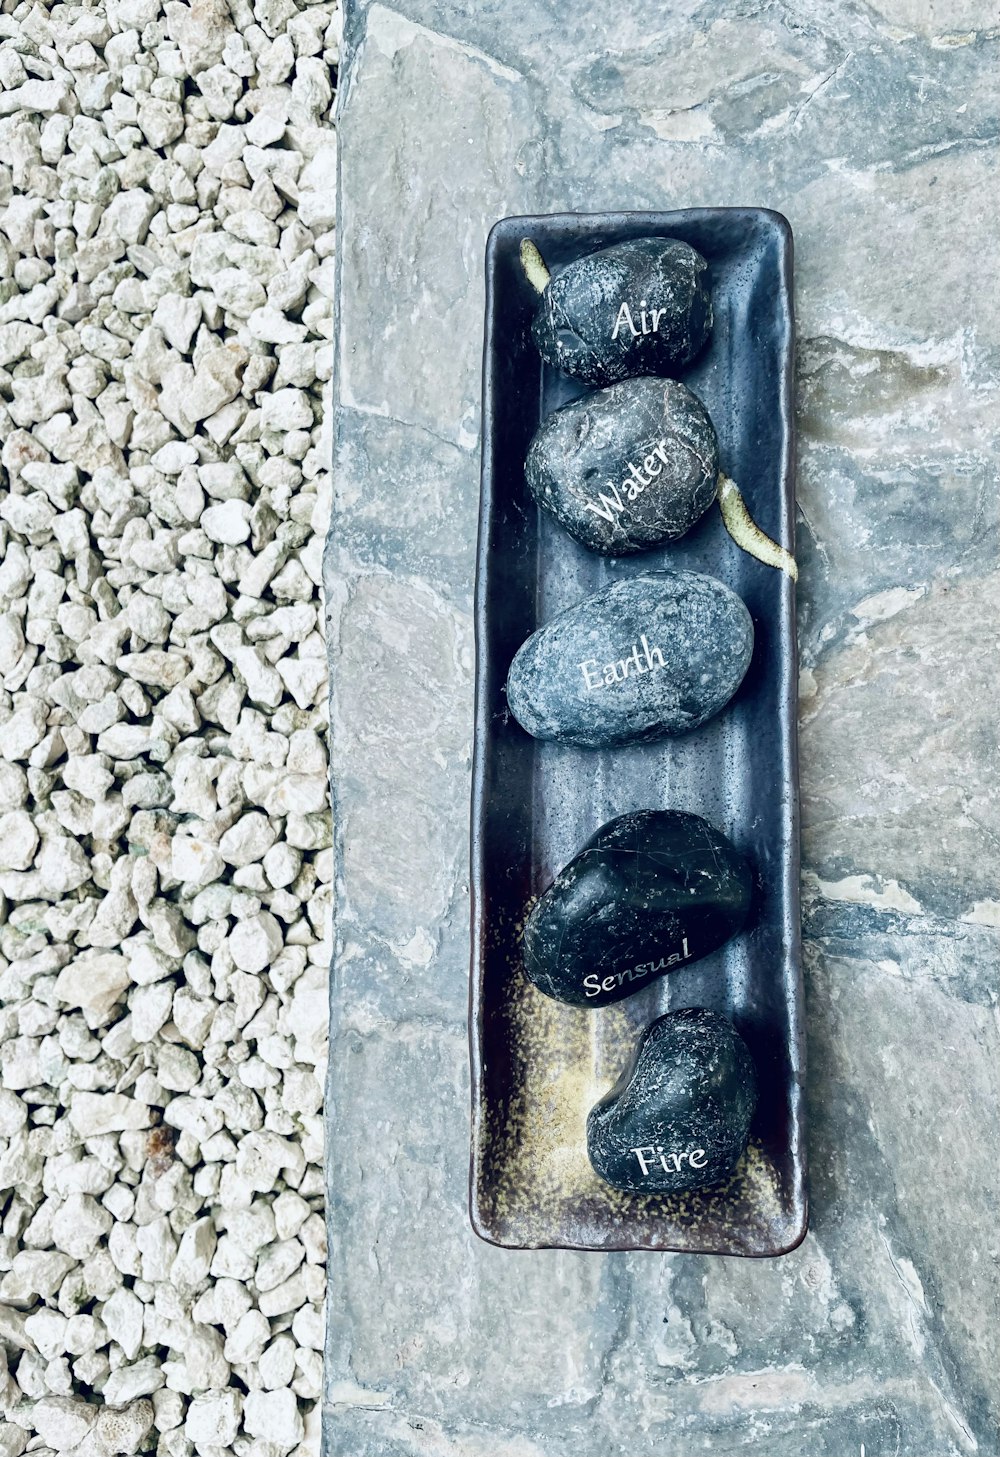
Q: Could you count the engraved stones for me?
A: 5